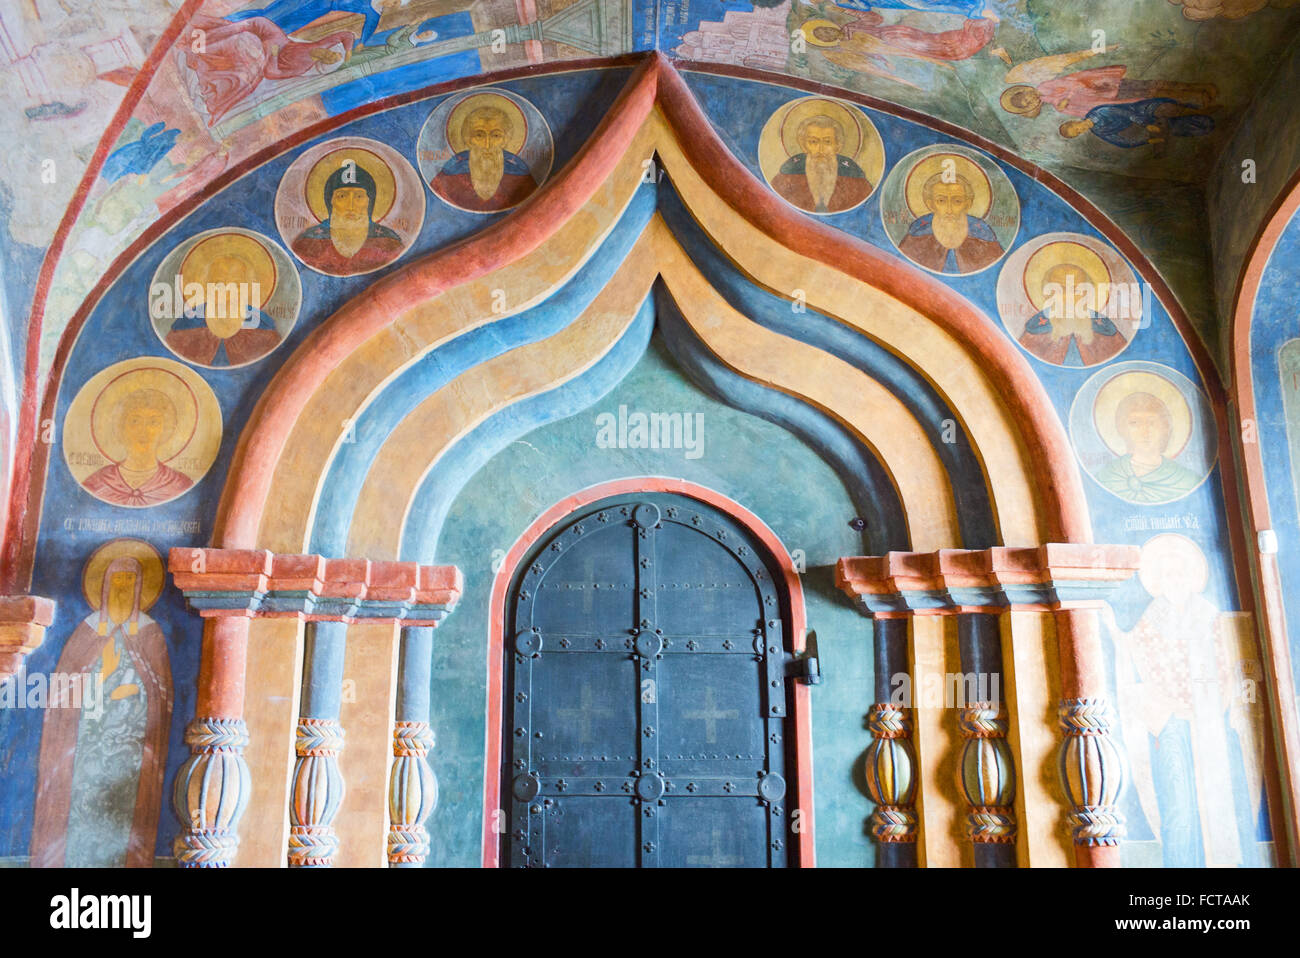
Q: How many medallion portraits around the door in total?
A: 8